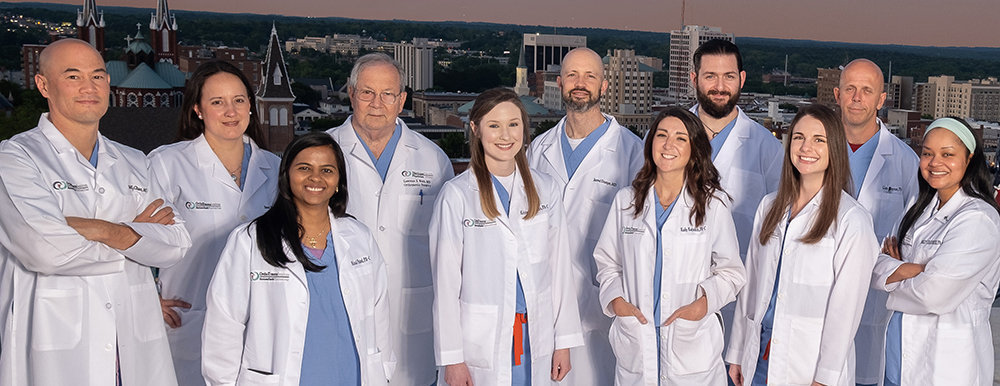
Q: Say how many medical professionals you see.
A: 11